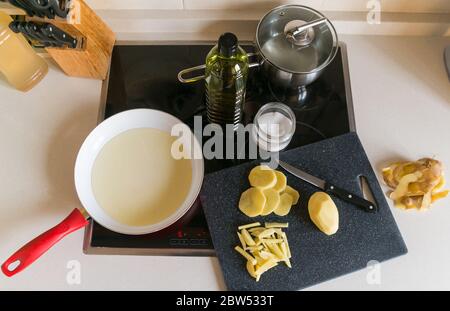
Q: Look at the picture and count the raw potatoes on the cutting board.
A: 1